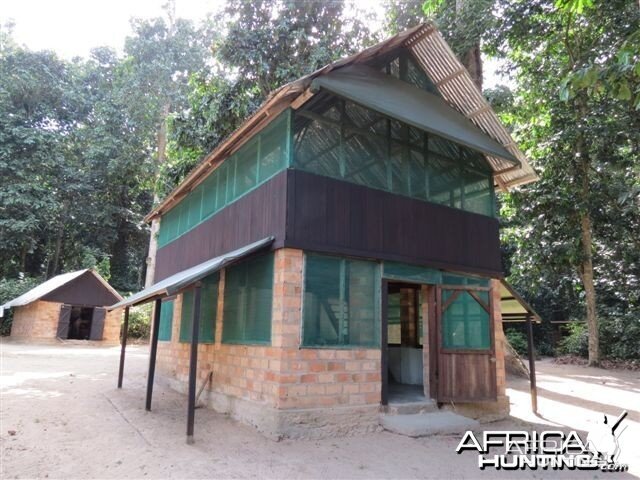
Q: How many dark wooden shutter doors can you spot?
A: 2